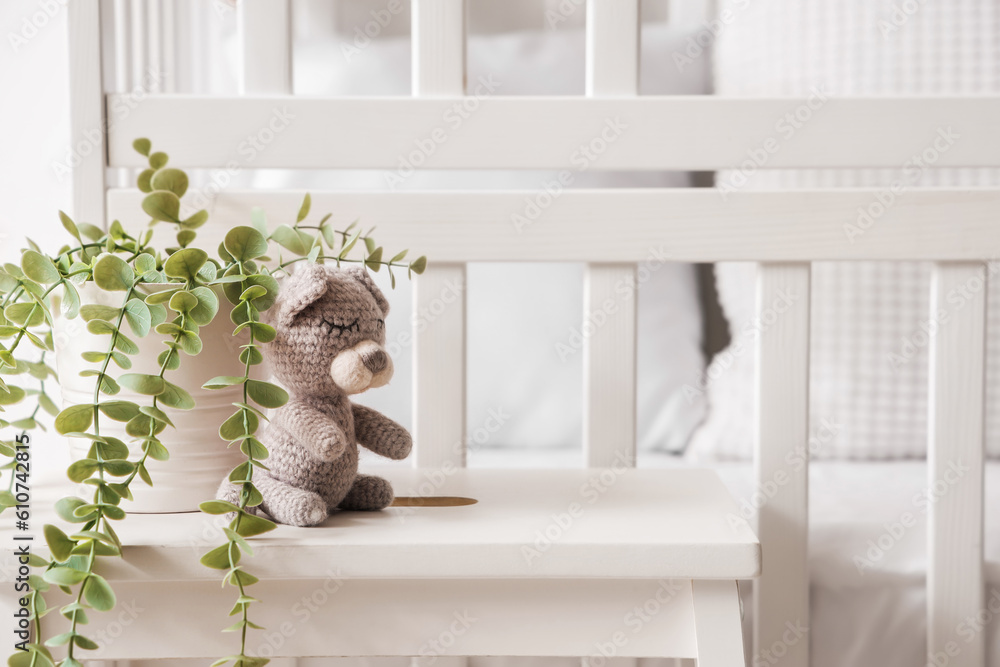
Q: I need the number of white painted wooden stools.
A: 1